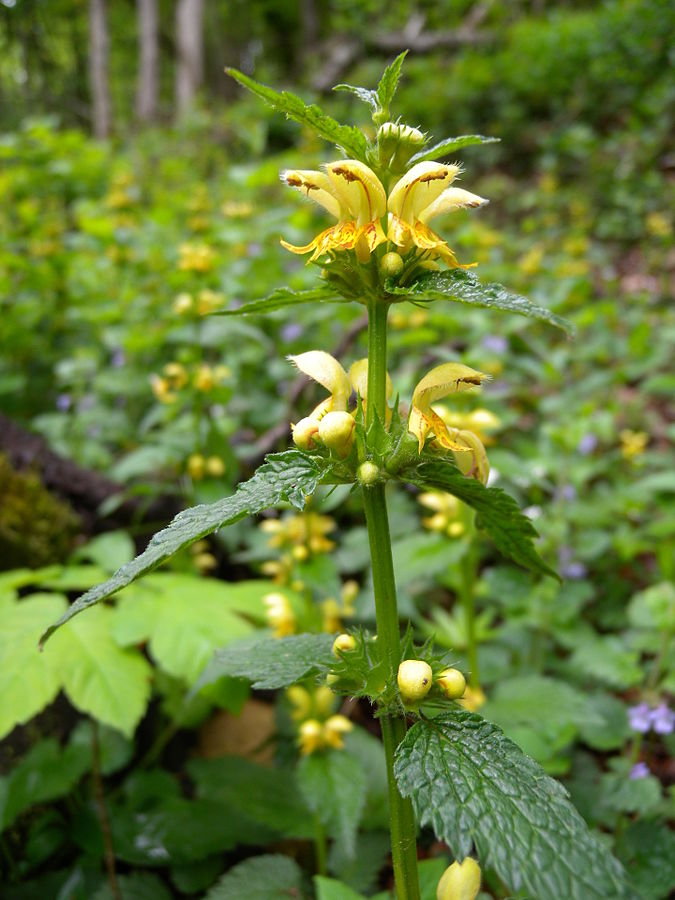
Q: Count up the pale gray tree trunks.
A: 3